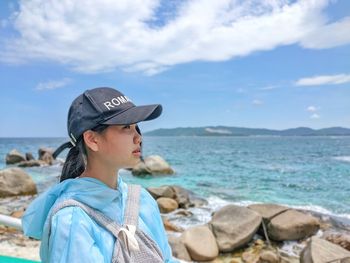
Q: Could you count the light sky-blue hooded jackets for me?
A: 1